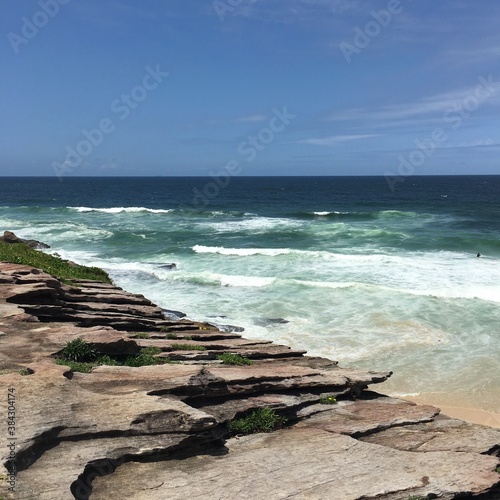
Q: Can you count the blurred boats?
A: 0